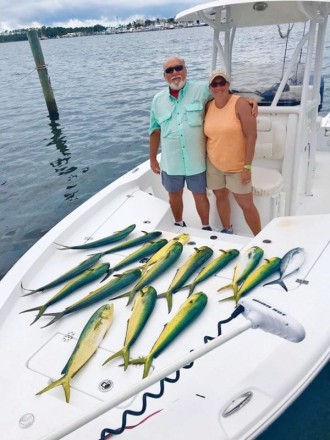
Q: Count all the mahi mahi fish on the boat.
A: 15